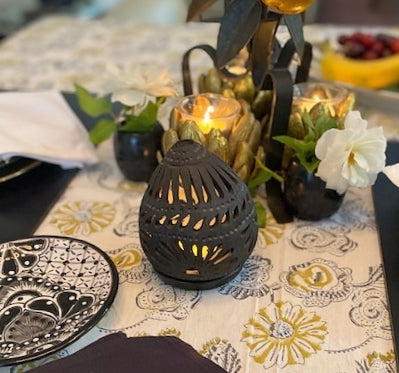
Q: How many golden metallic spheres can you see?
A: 1